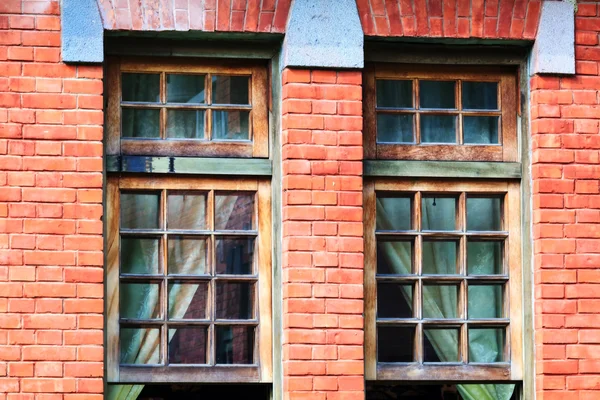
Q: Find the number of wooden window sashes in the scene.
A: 4